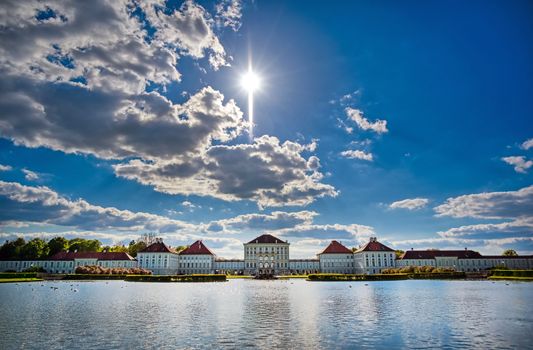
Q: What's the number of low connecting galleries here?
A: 2